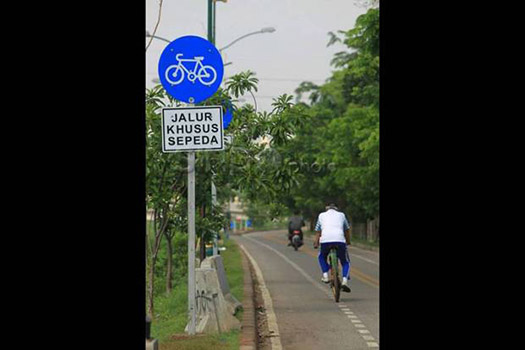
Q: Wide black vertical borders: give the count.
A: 2